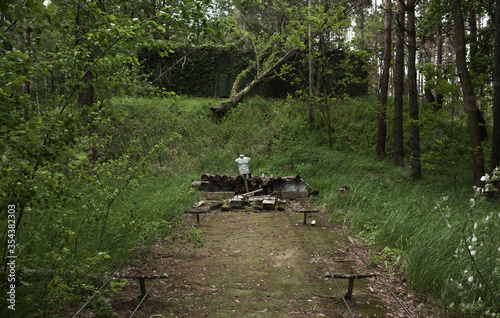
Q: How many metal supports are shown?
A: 4